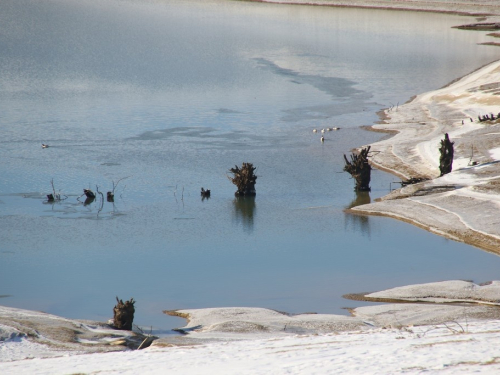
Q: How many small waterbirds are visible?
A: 6